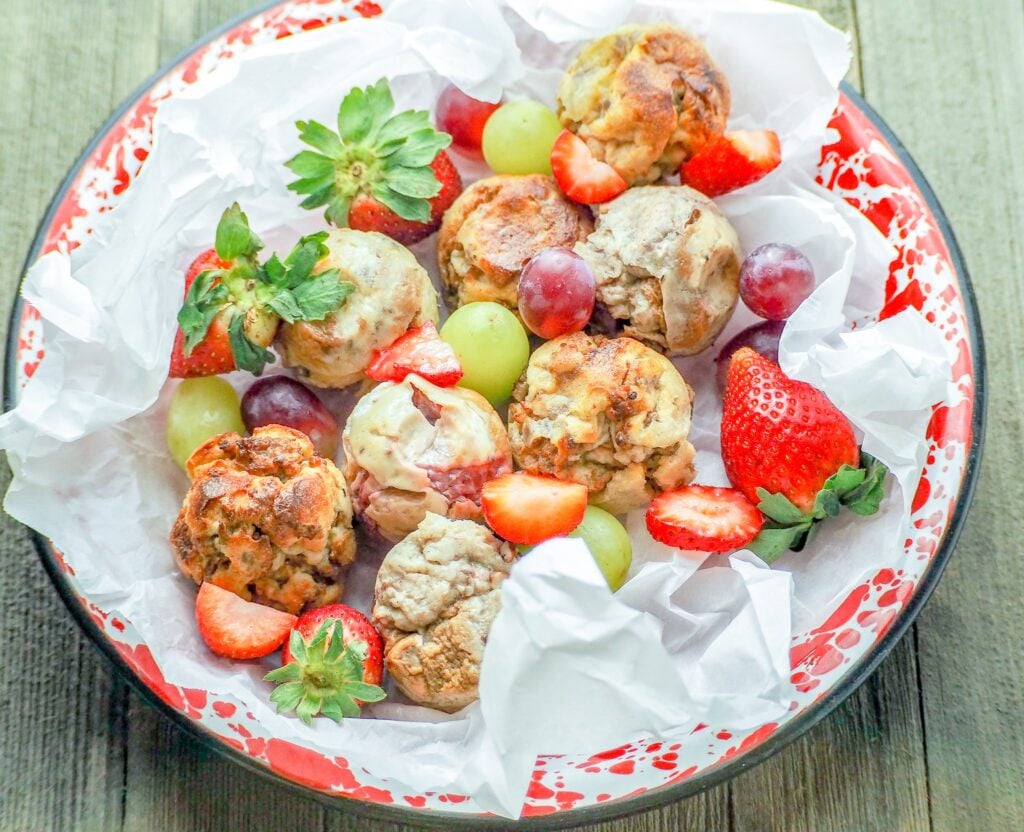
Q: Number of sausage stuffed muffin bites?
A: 8